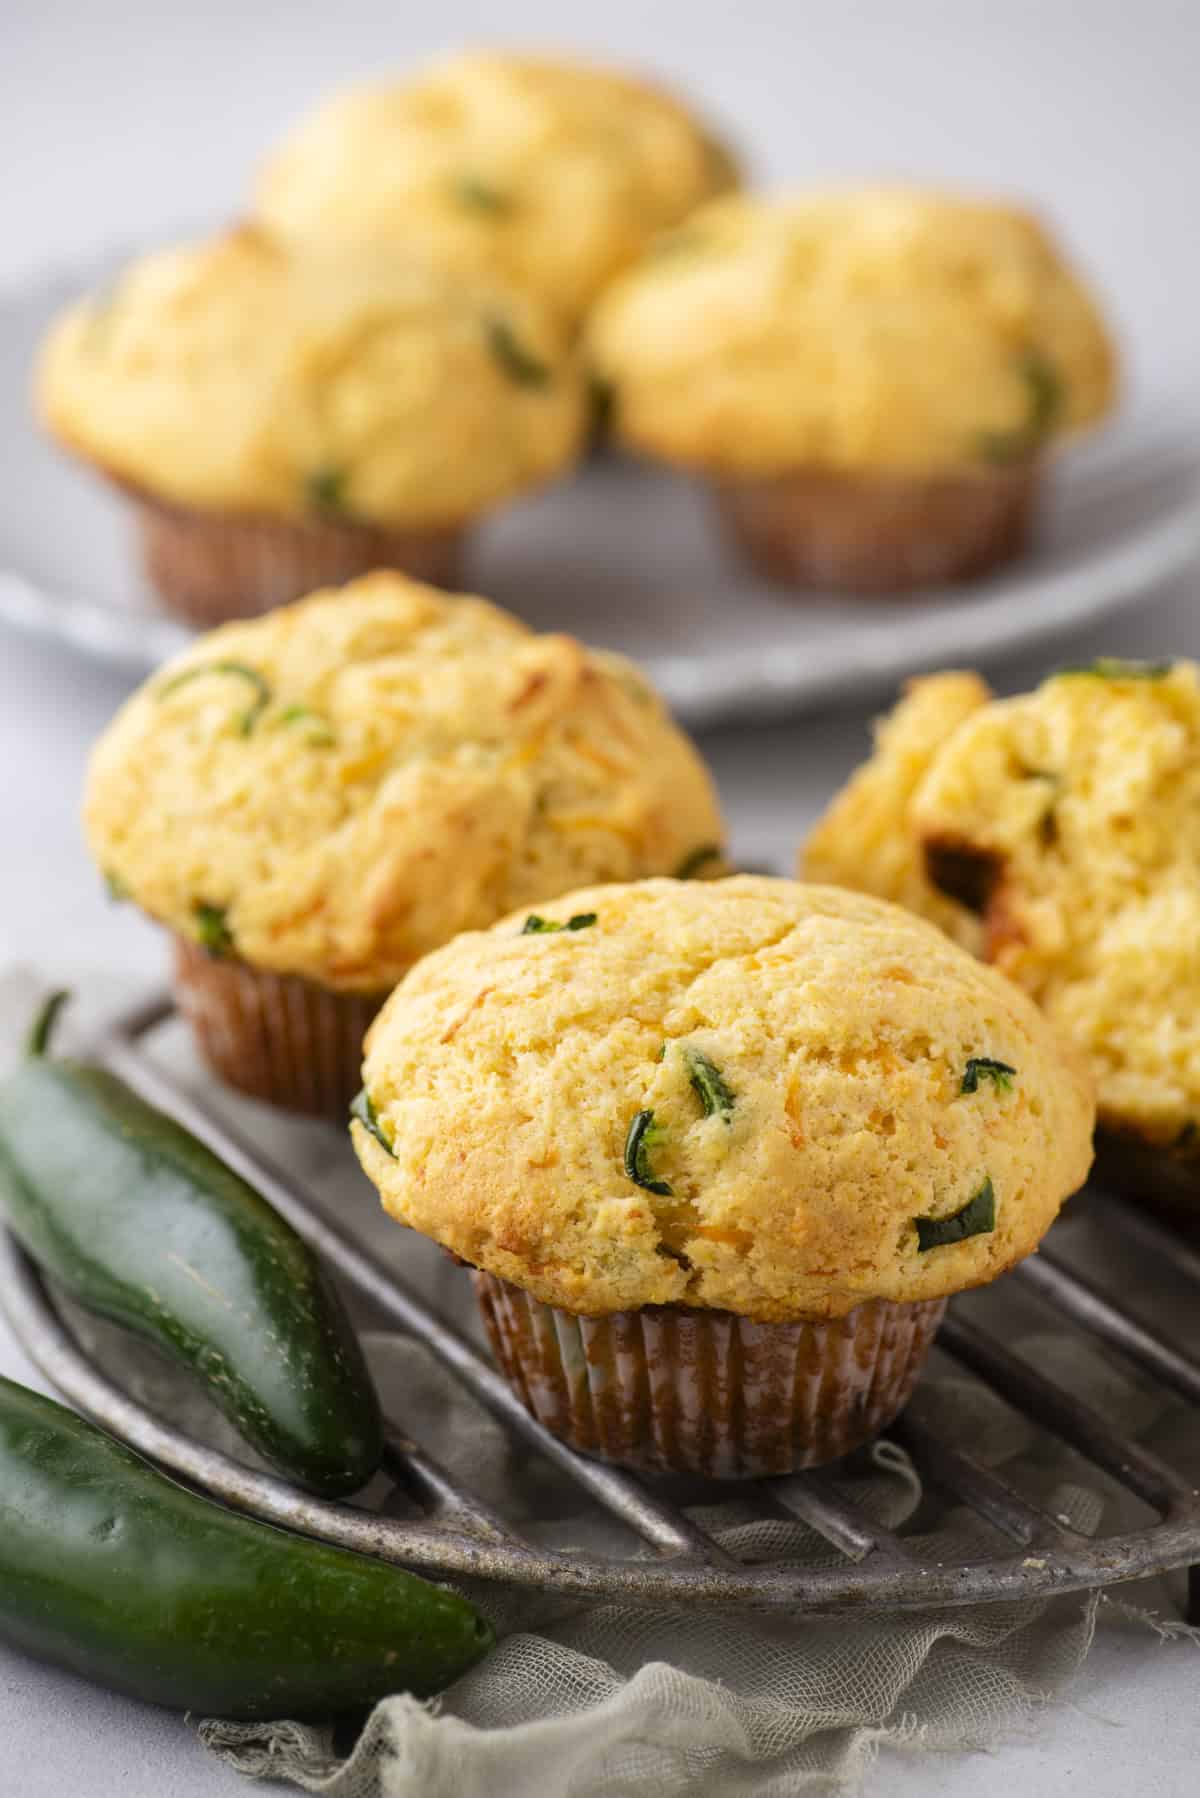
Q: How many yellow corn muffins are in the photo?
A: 6